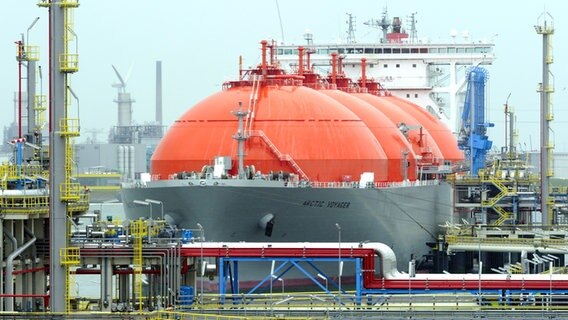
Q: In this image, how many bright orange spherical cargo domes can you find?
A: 4